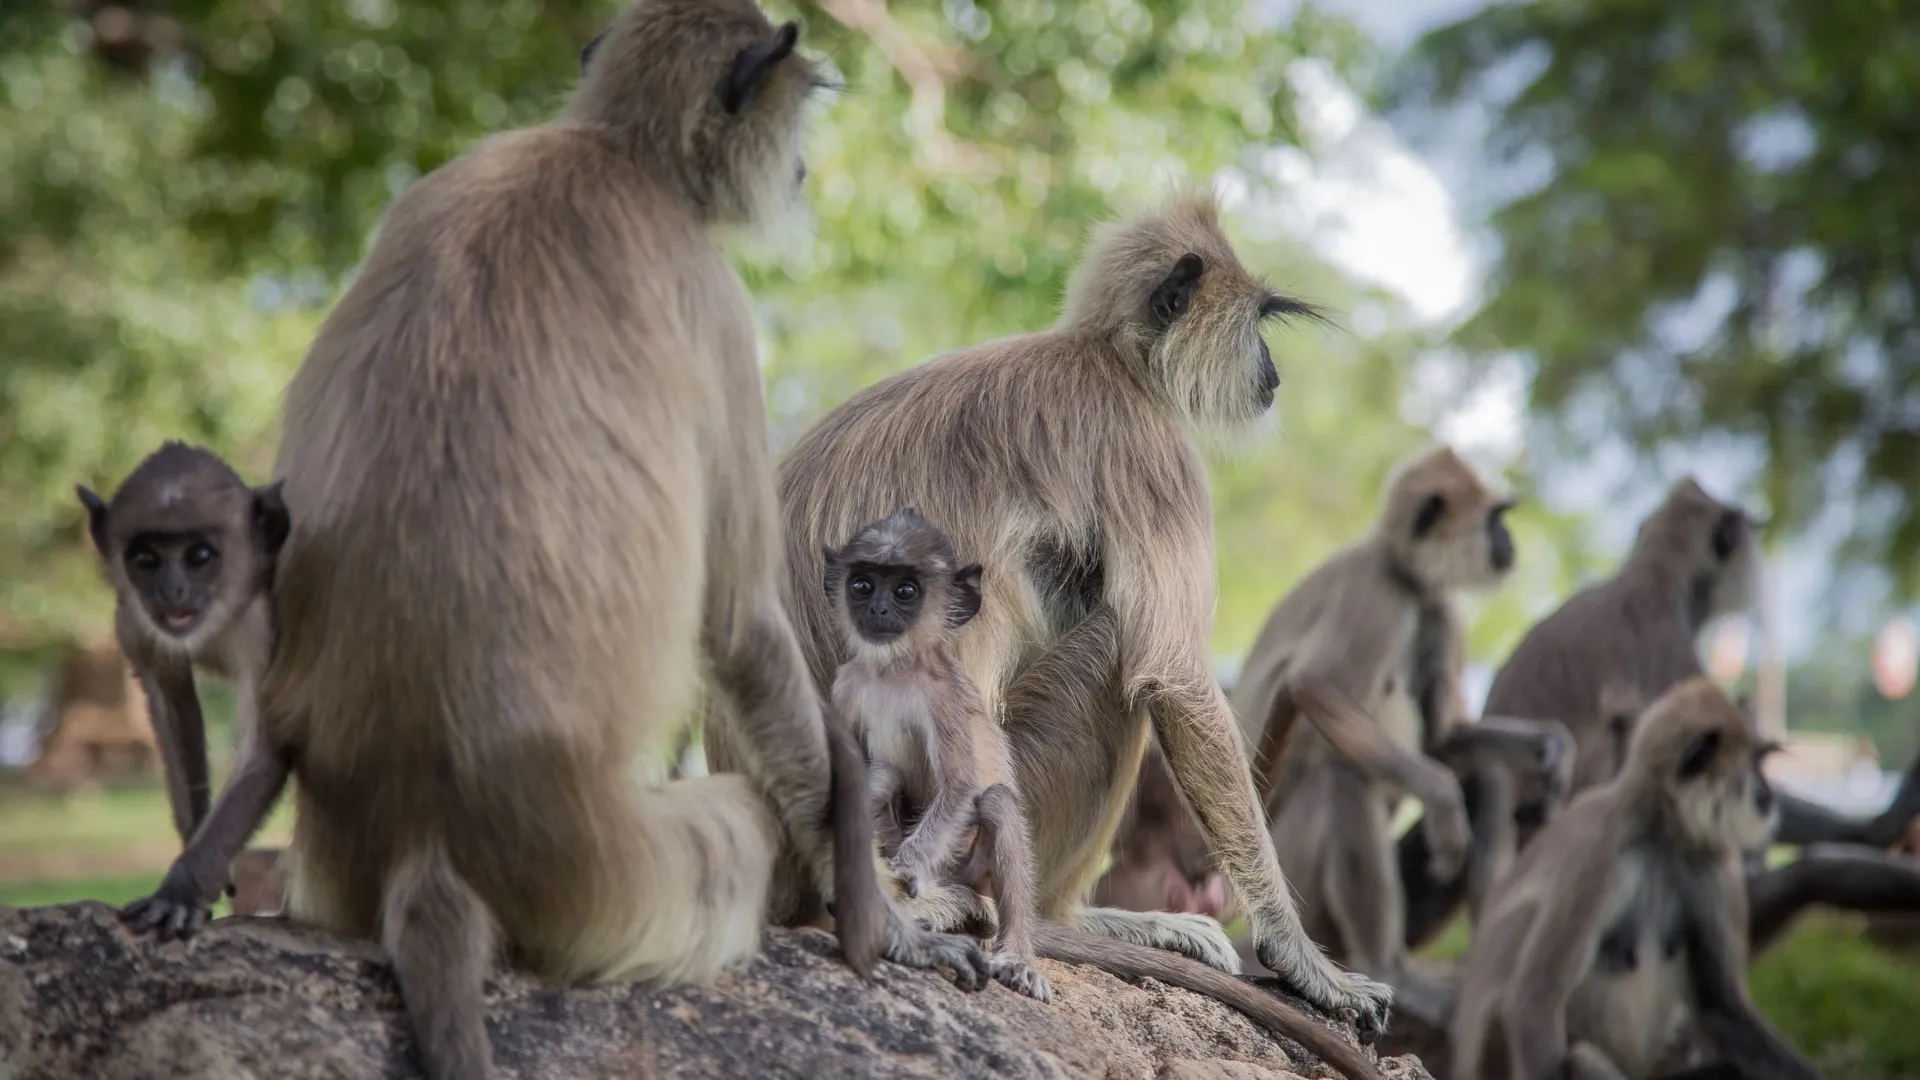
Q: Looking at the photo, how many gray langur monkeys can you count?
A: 7